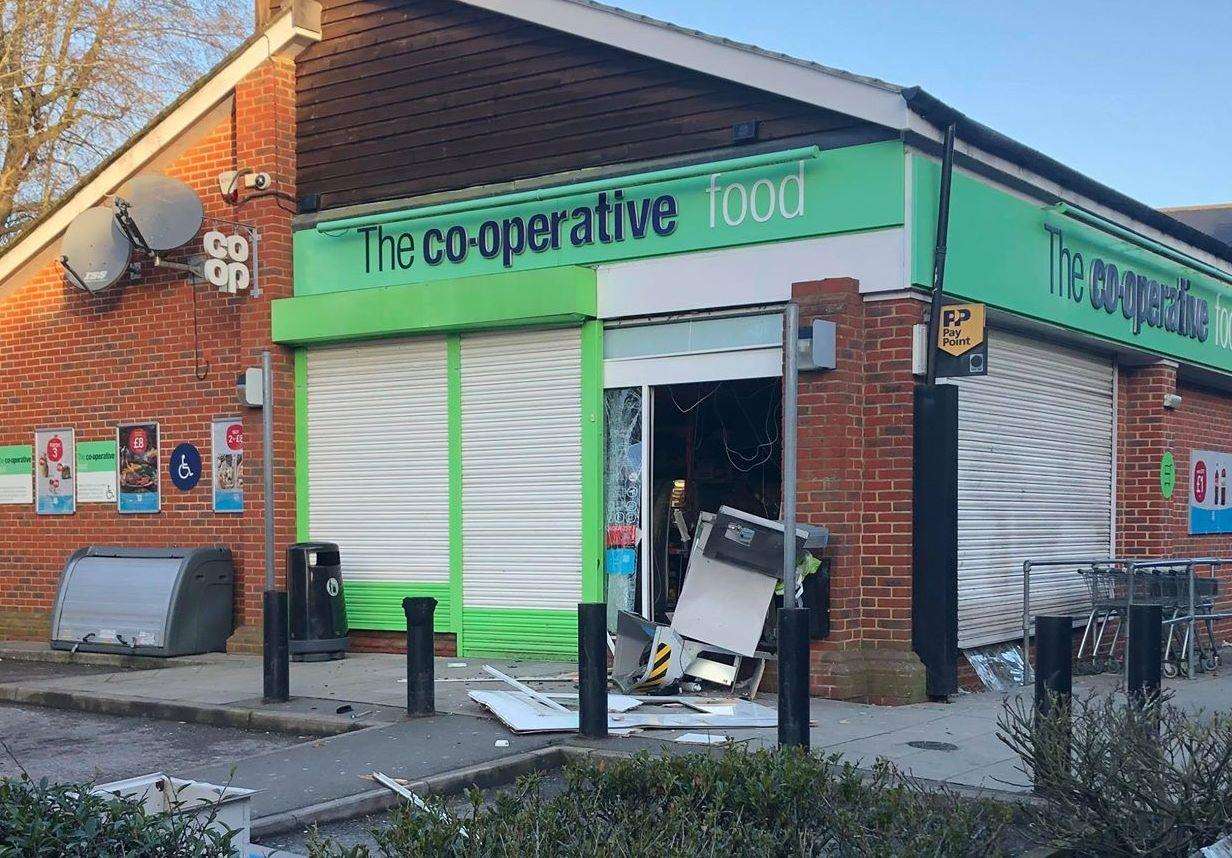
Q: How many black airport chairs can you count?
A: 0